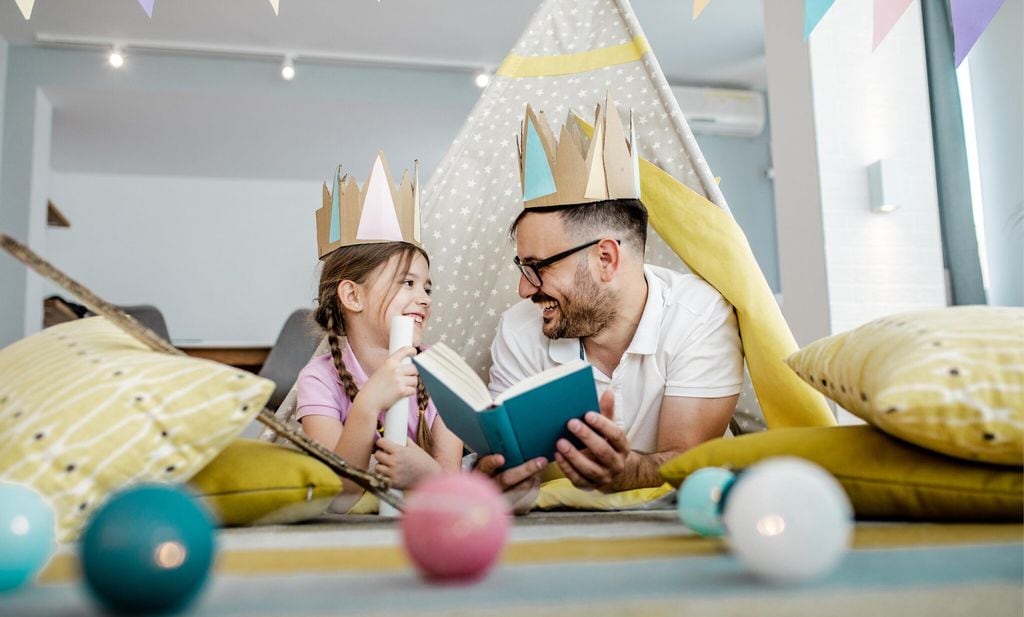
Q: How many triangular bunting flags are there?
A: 7